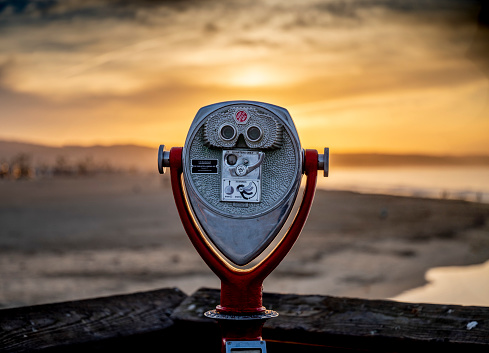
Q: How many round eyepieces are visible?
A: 2